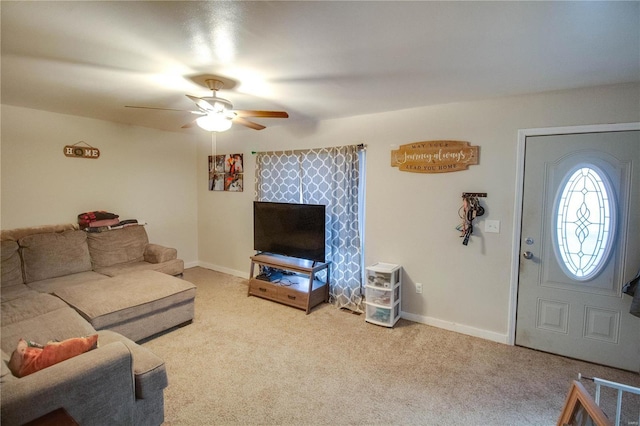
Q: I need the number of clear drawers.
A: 3